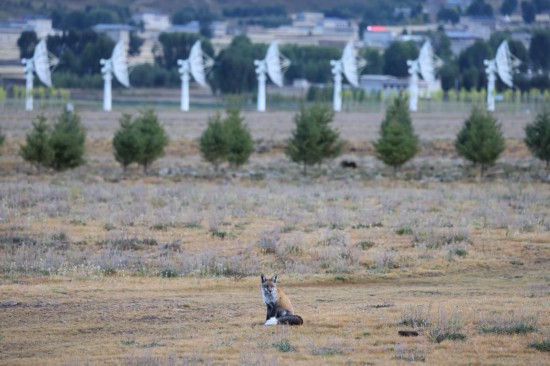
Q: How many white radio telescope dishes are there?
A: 7